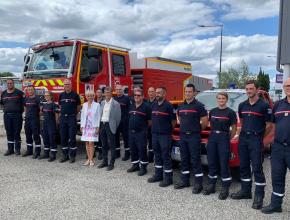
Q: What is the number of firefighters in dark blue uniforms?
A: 13